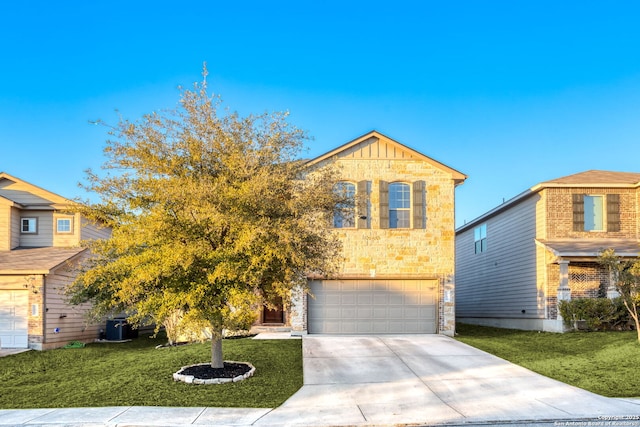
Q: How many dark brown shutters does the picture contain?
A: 5